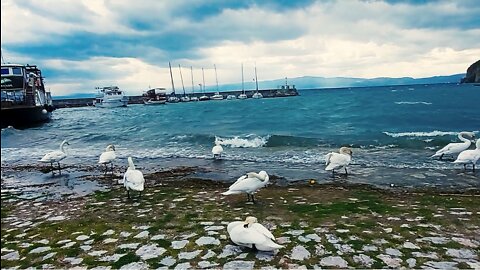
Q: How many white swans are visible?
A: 9